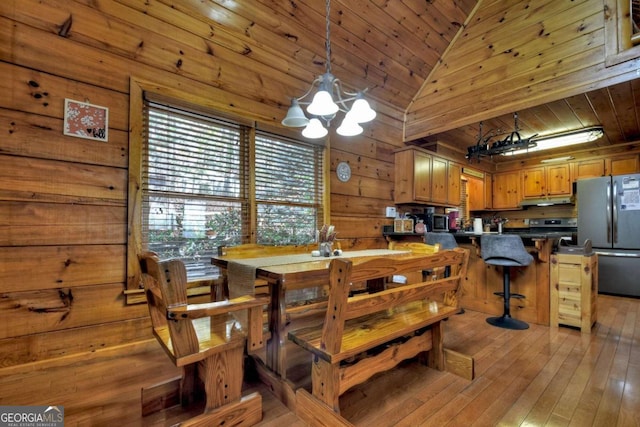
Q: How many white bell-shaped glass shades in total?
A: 5